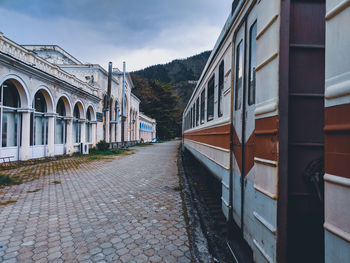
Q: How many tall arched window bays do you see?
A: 5